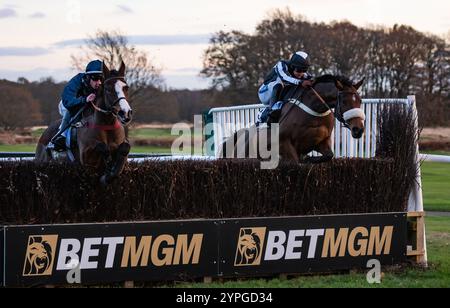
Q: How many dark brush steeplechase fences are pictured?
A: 1